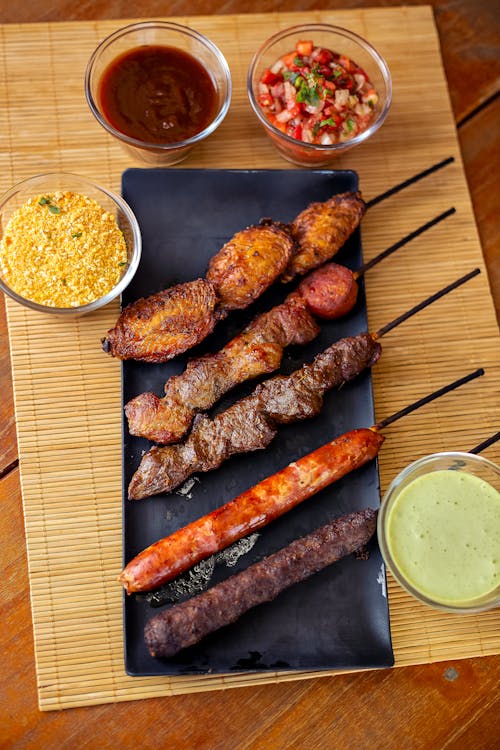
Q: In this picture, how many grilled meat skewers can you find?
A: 5